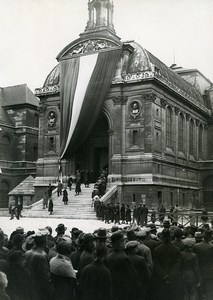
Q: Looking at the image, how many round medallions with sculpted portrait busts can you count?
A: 2